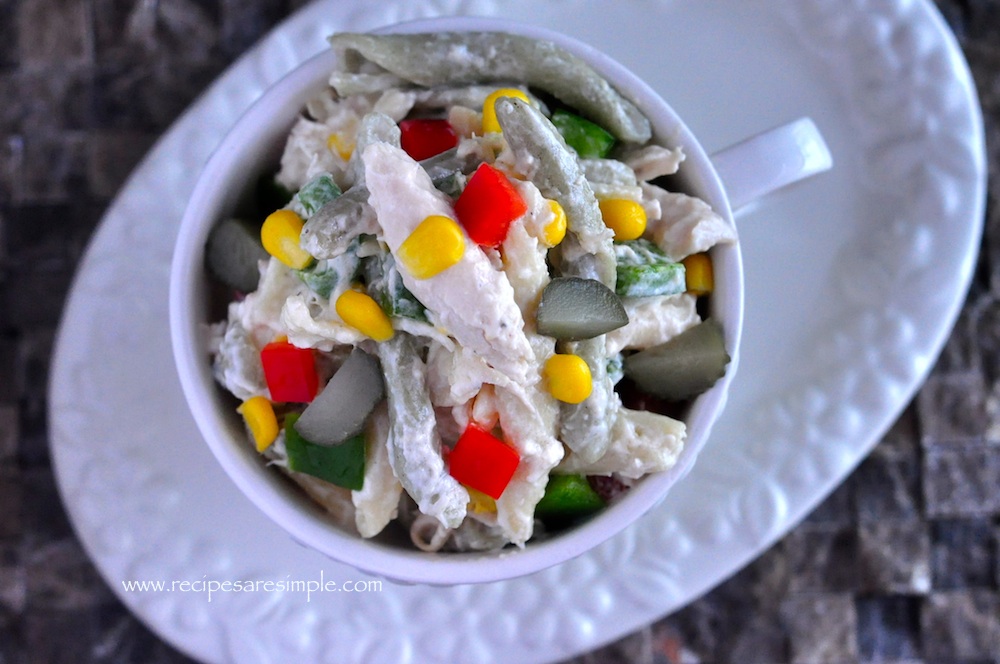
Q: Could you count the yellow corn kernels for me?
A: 11